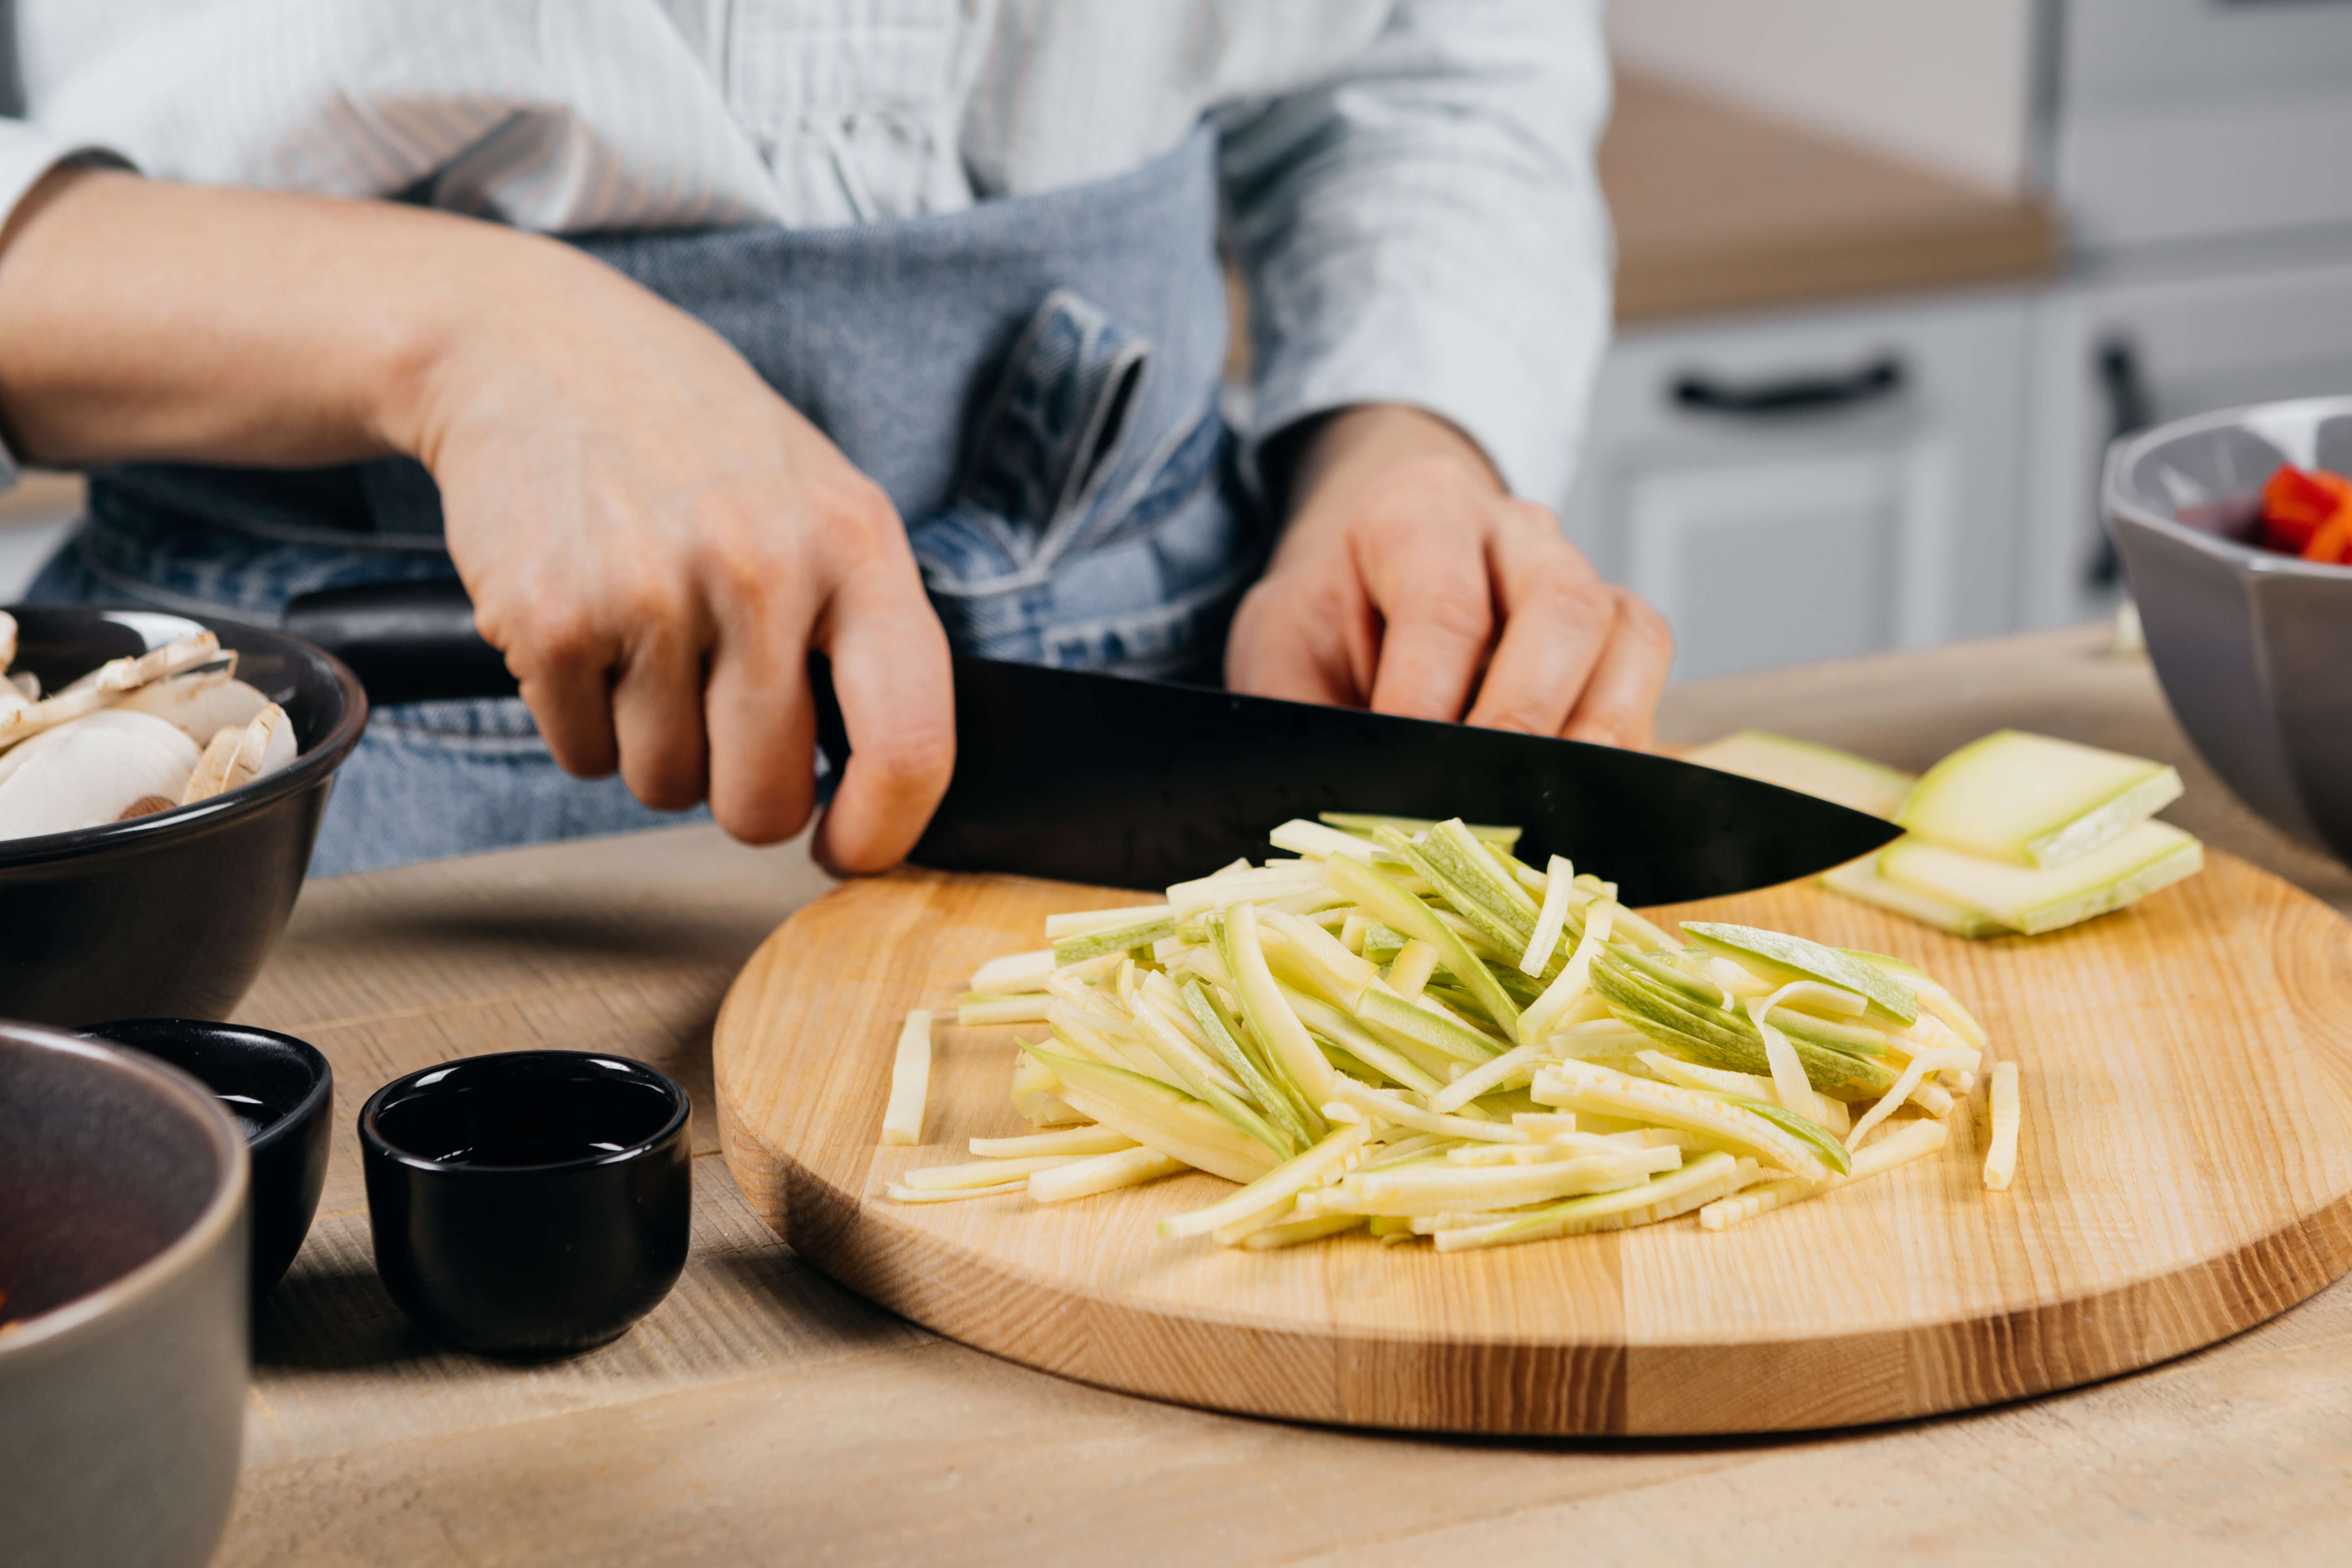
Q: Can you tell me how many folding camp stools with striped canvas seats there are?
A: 0